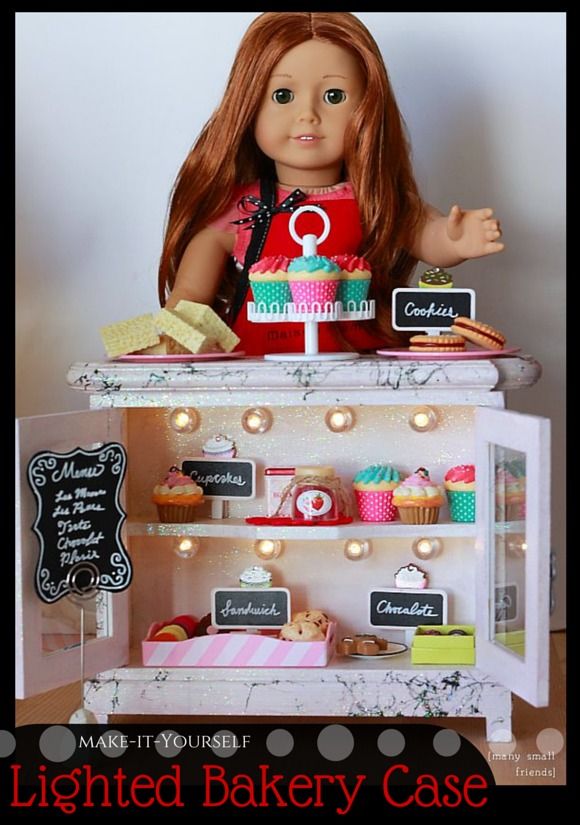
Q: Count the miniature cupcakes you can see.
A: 7